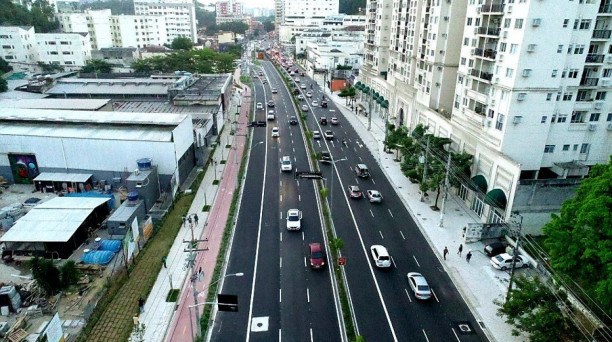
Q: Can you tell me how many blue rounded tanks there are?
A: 2